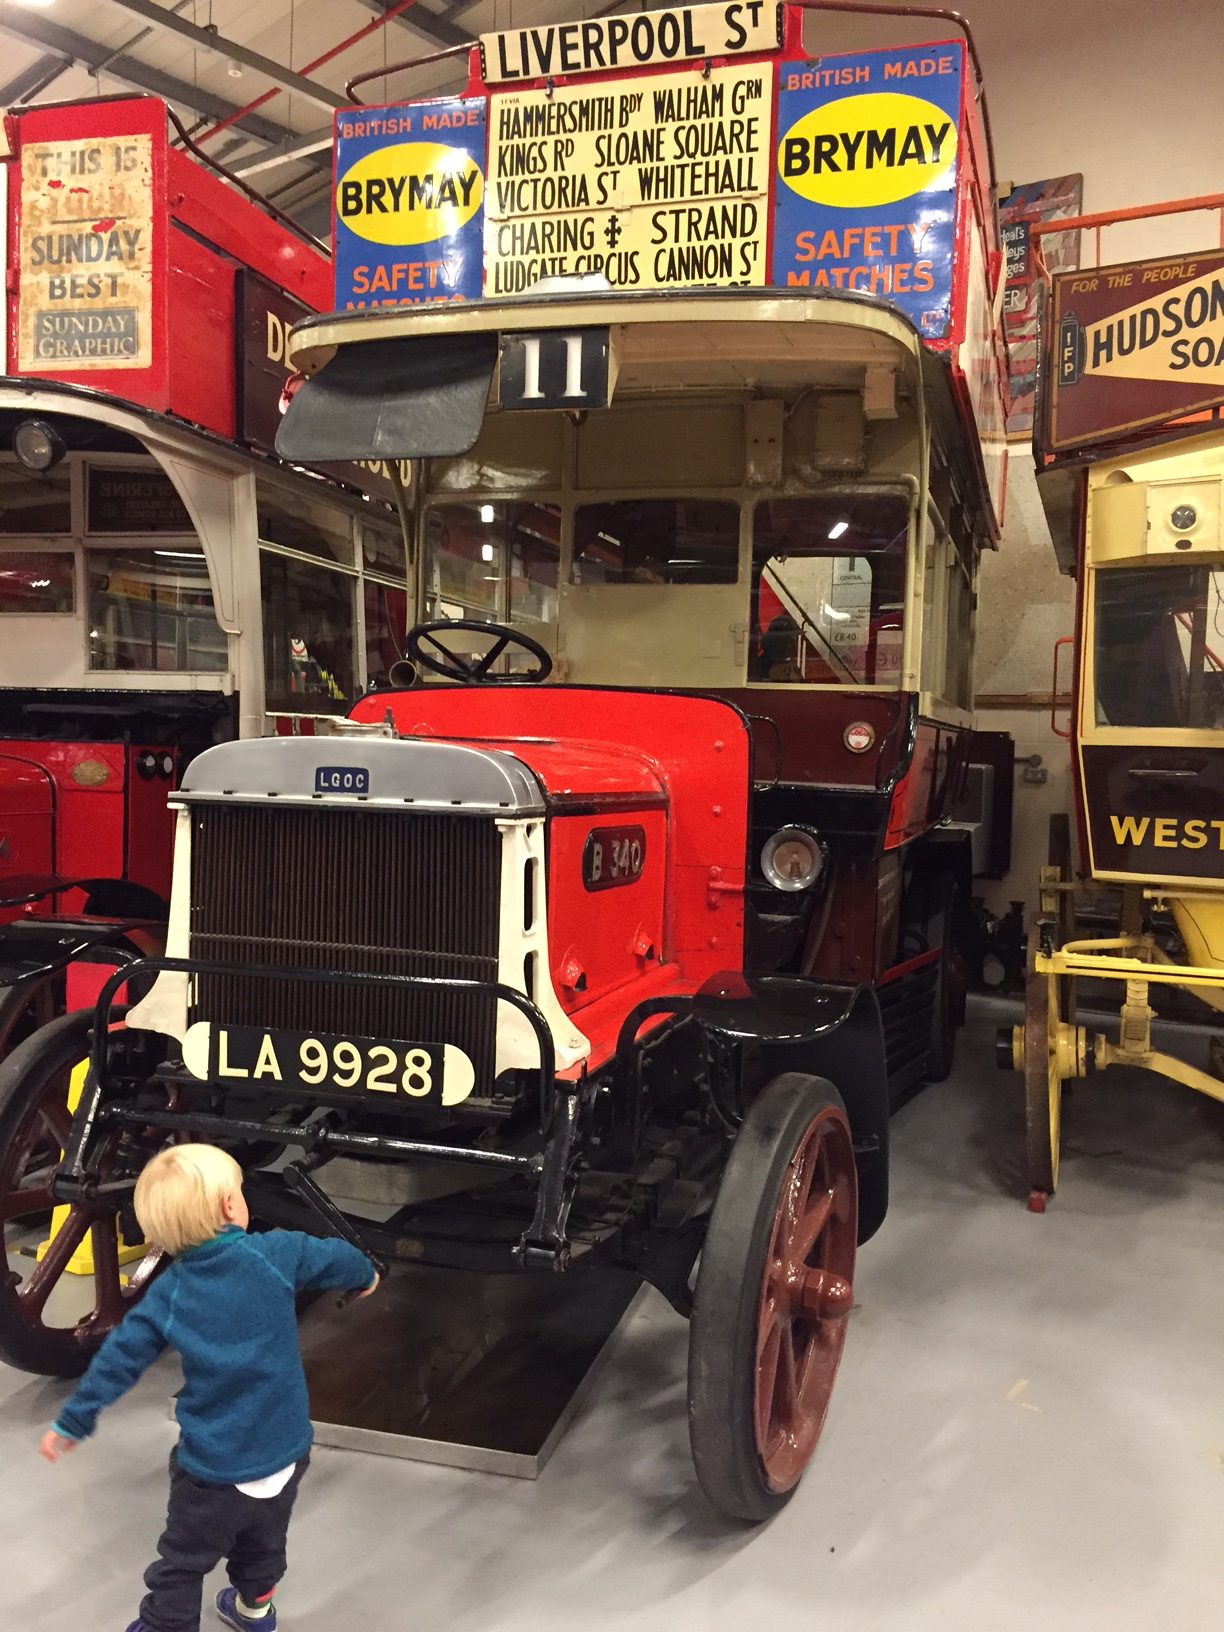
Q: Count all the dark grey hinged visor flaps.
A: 1